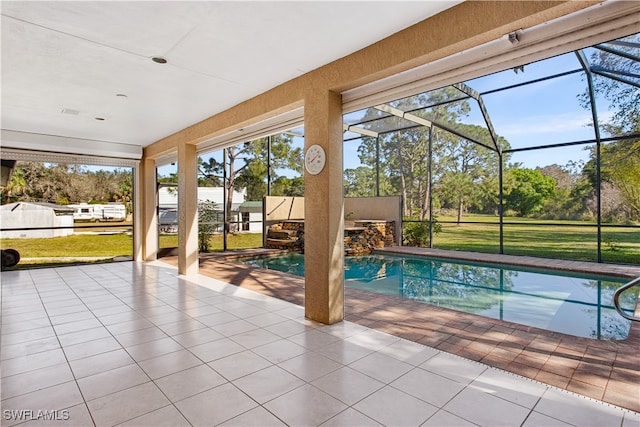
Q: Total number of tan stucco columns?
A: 3